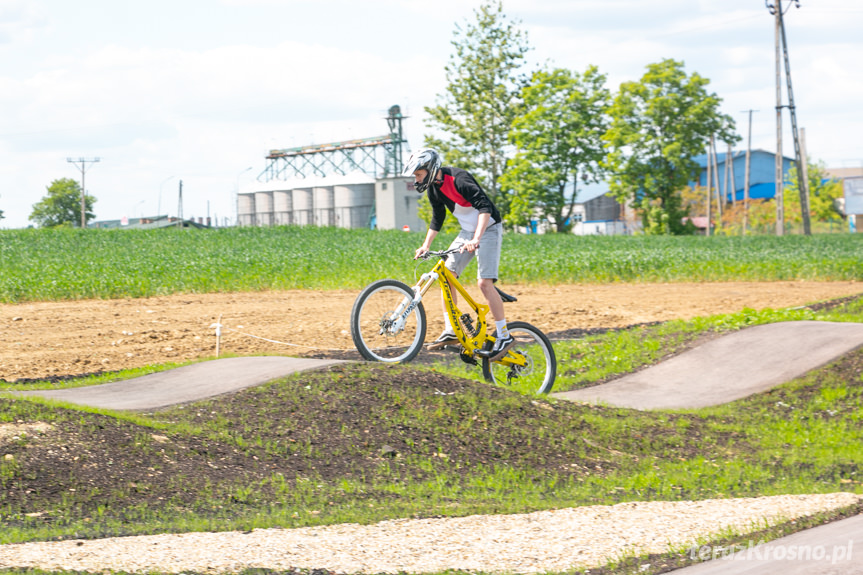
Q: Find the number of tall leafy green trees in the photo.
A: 3